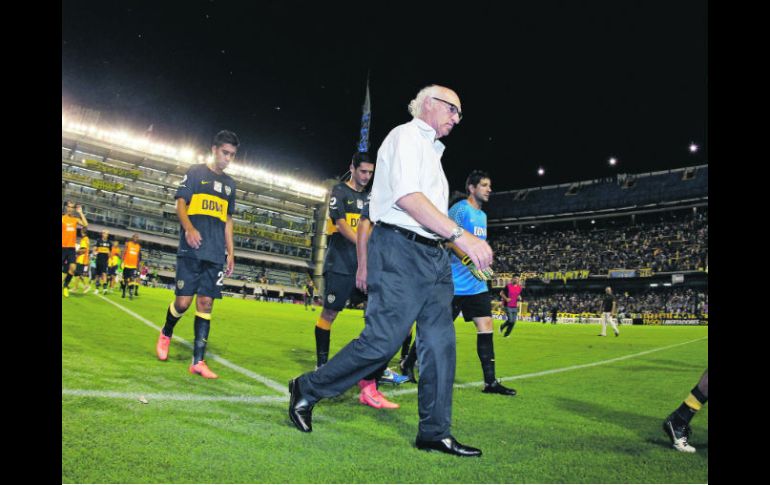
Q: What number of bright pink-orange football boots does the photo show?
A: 3